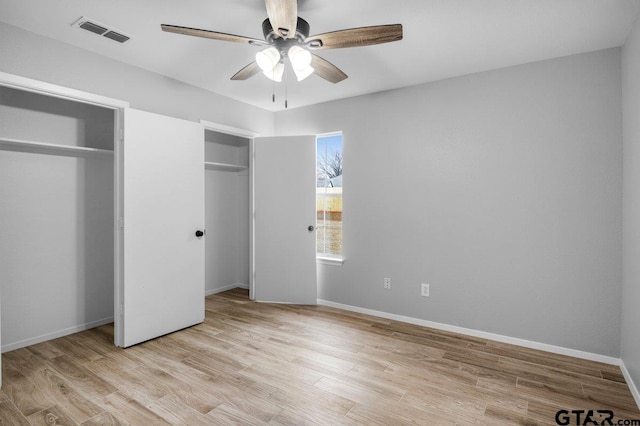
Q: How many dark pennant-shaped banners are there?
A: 0